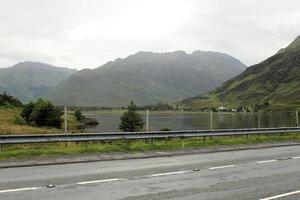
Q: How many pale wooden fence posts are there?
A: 5